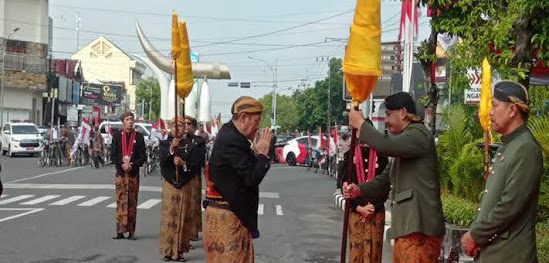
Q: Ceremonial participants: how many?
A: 7